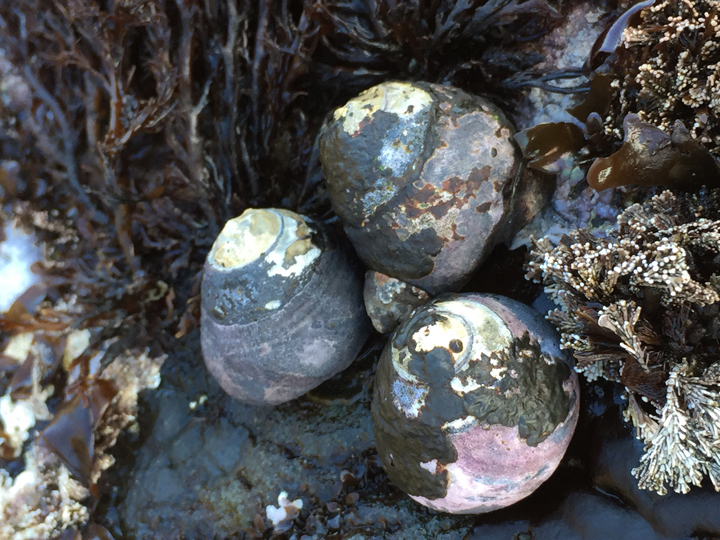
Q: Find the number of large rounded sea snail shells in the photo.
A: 3